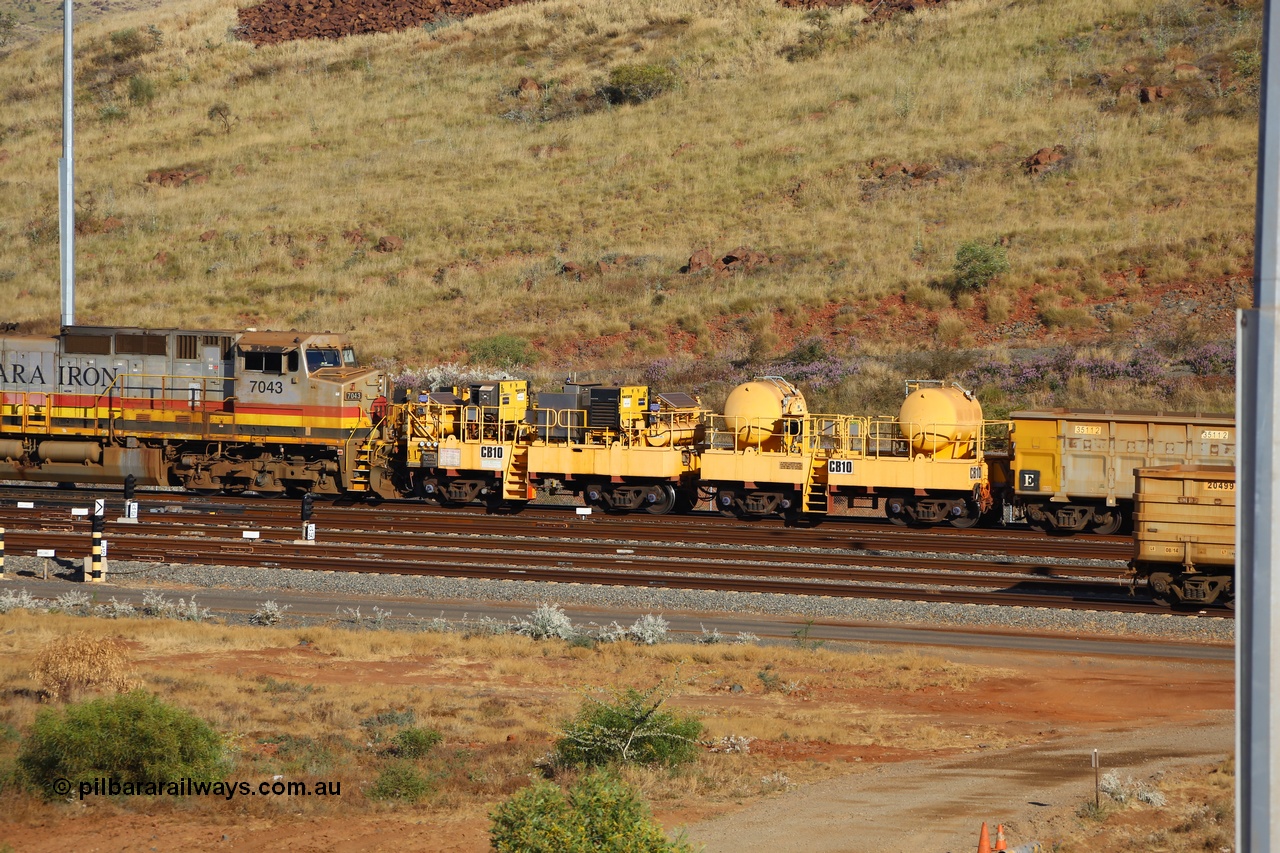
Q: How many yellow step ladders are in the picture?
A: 3